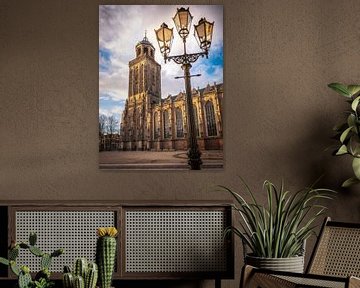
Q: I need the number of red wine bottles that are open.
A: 0